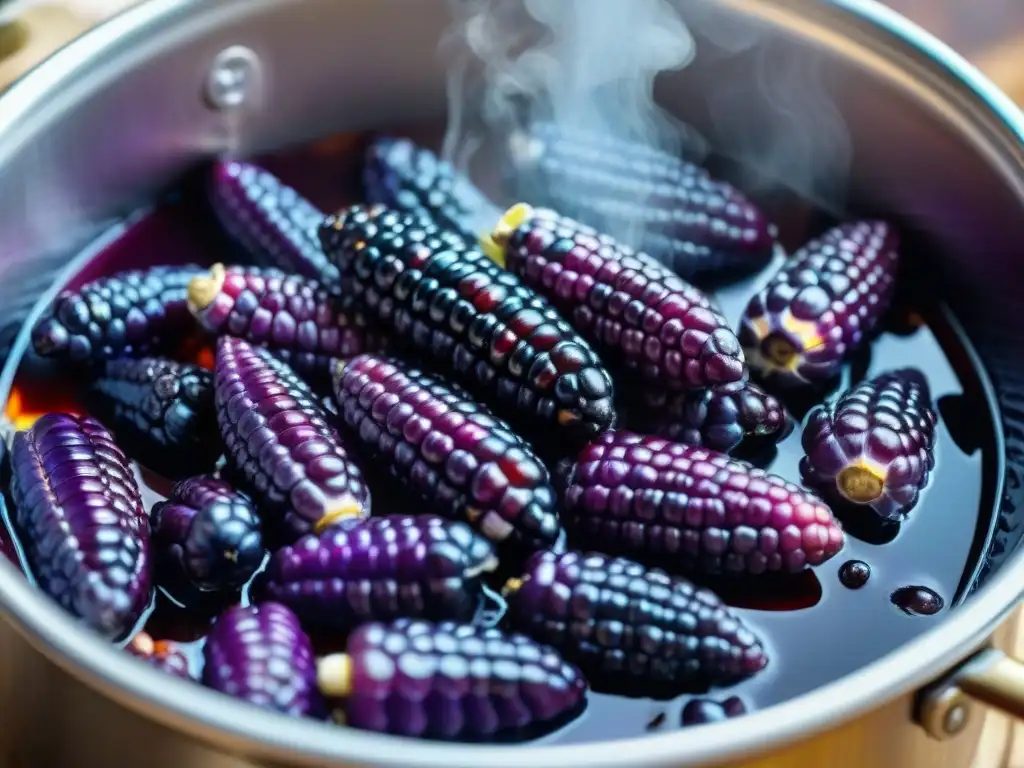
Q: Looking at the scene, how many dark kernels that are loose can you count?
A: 4